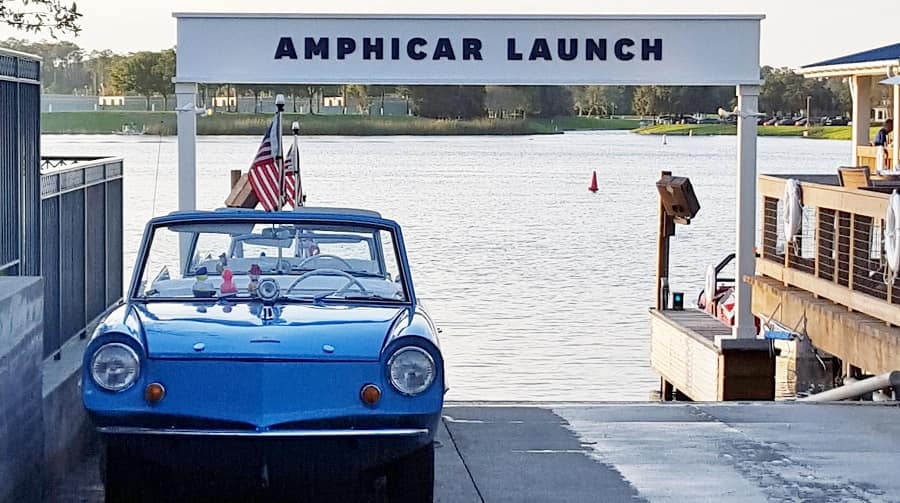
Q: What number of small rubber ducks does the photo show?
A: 3